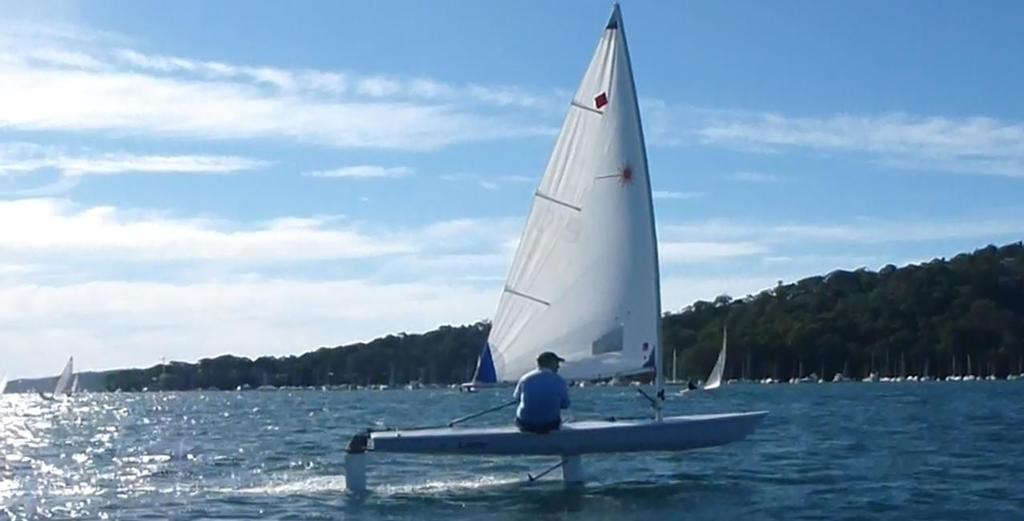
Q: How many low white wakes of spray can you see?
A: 2